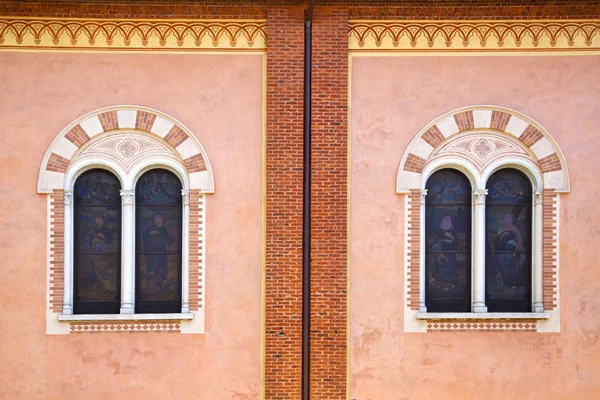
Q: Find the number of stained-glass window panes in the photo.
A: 4